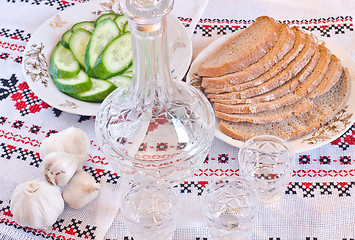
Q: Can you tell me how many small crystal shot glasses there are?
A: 3